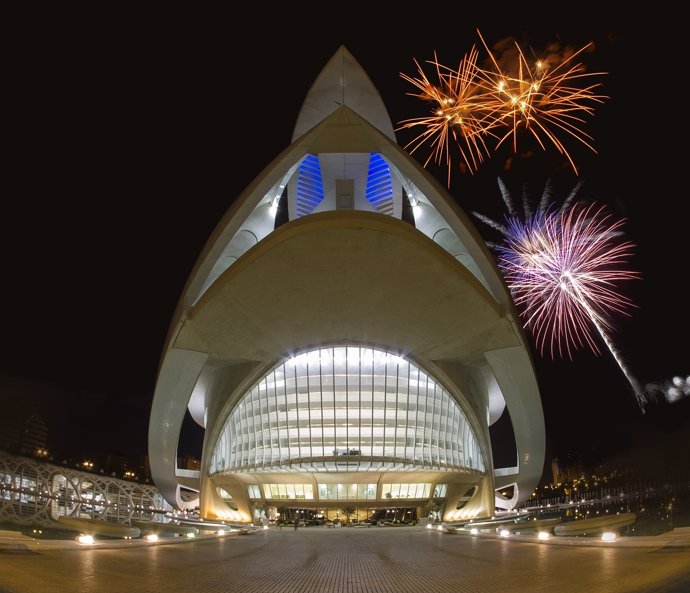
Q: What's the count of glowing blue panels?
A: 2